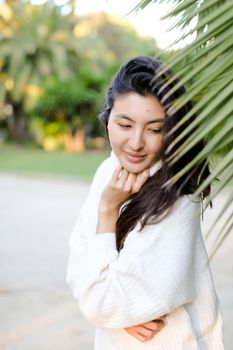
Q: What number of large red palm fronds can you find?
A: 0